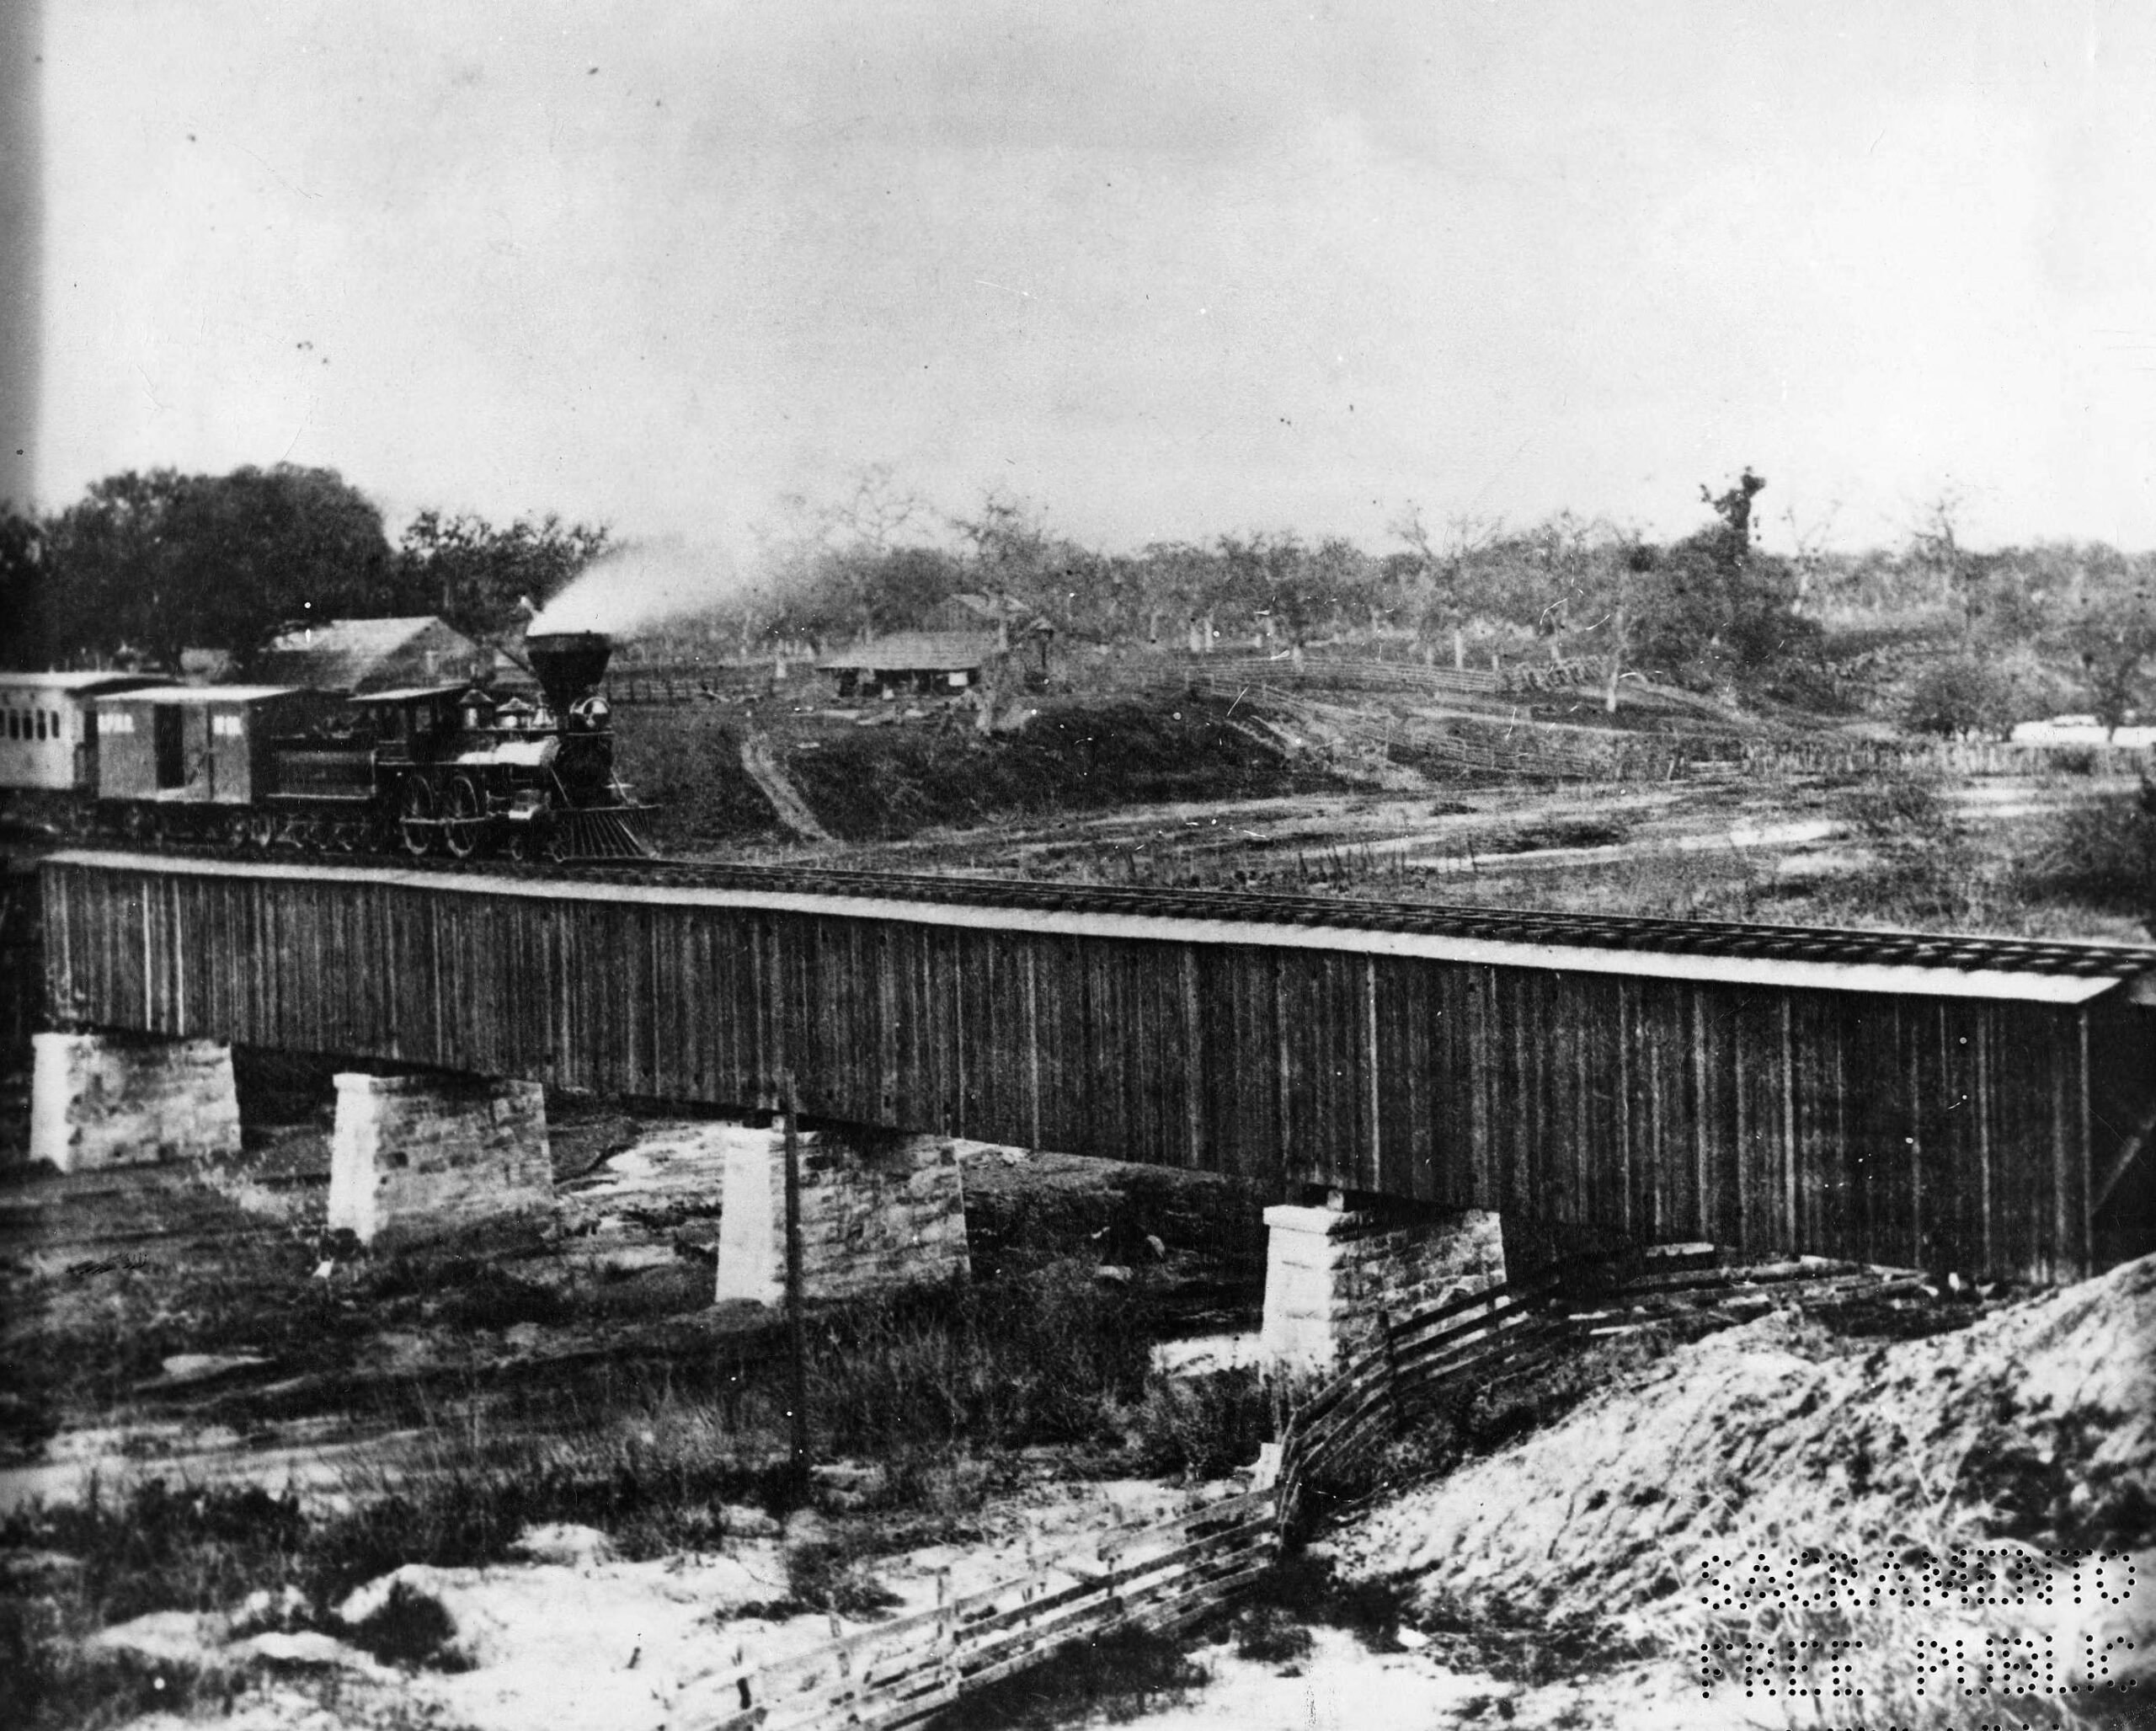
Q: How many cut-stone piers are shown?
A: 4